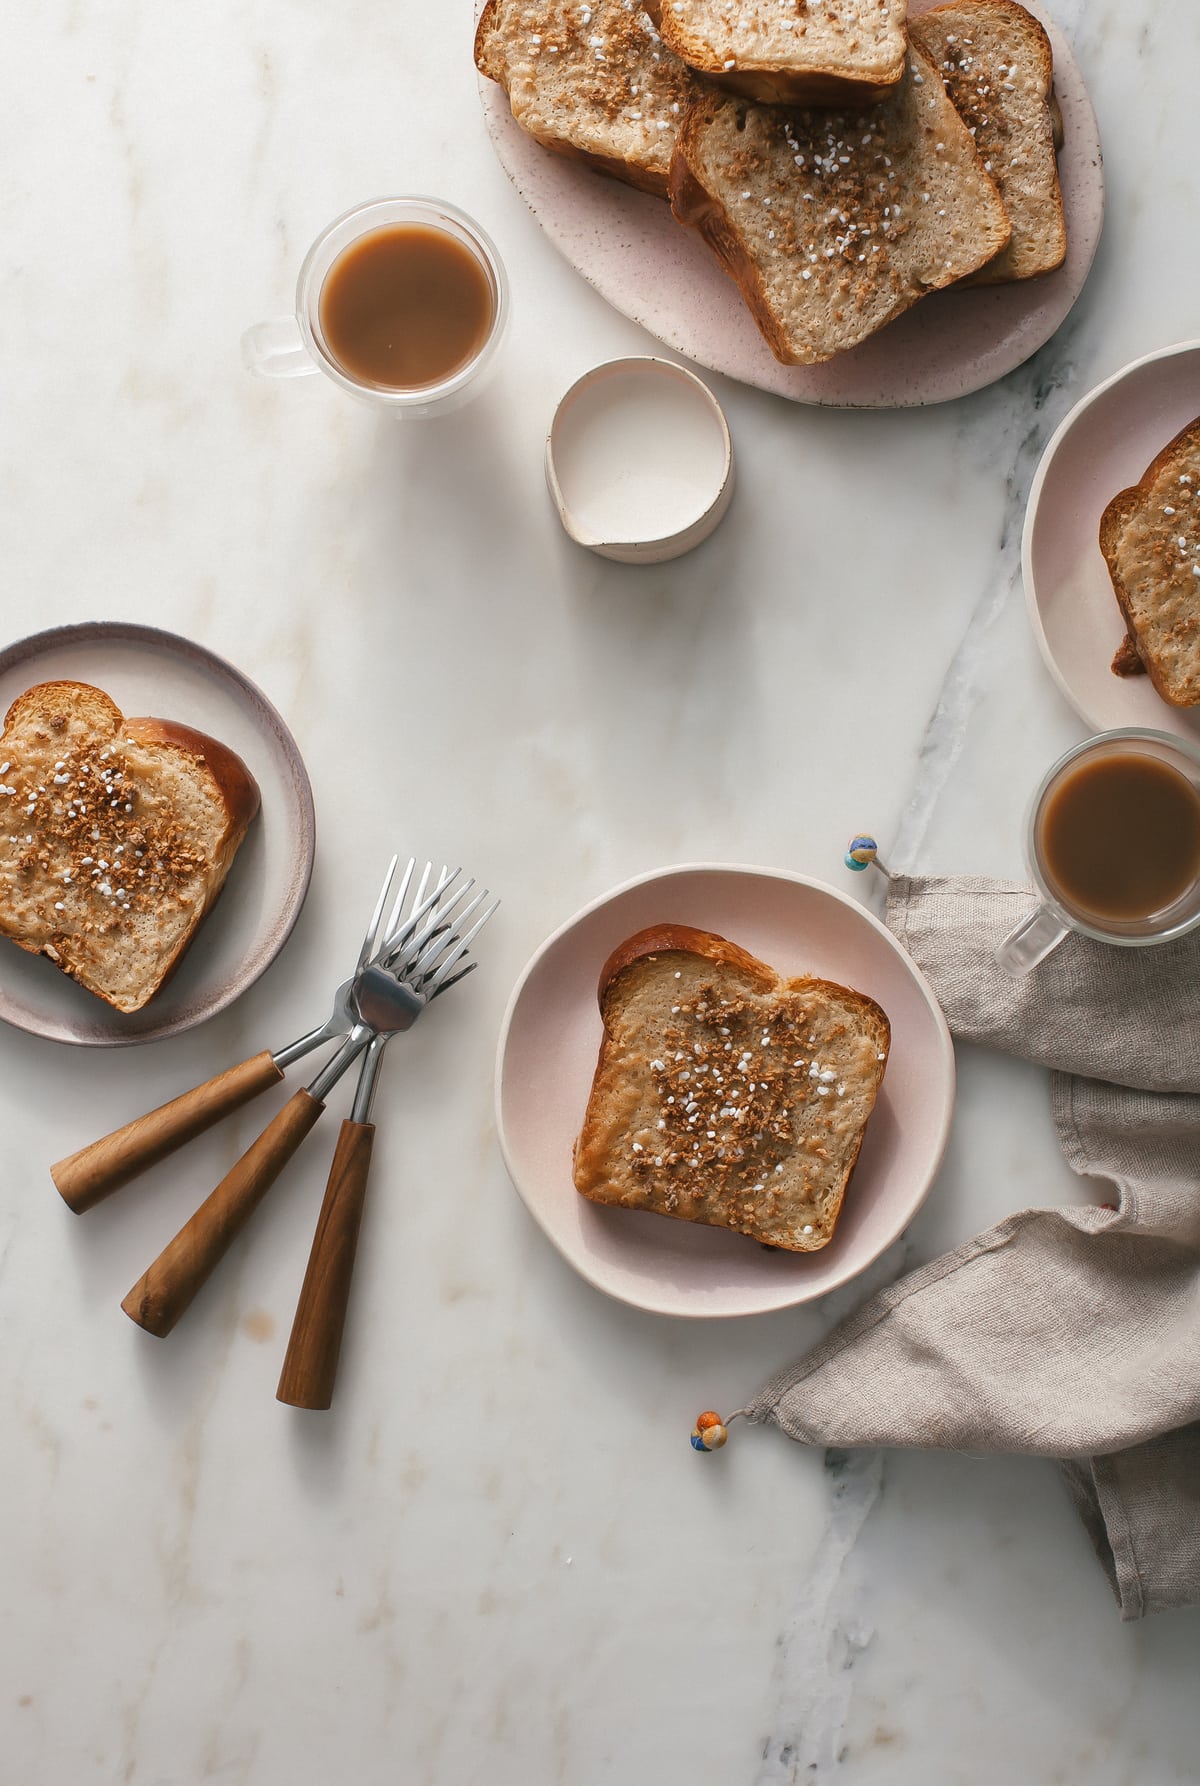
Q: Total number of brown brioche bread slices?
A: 7